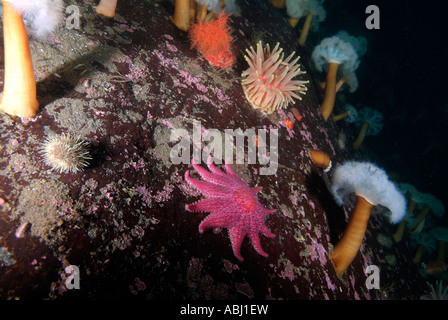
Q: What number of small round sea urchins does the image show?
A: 1